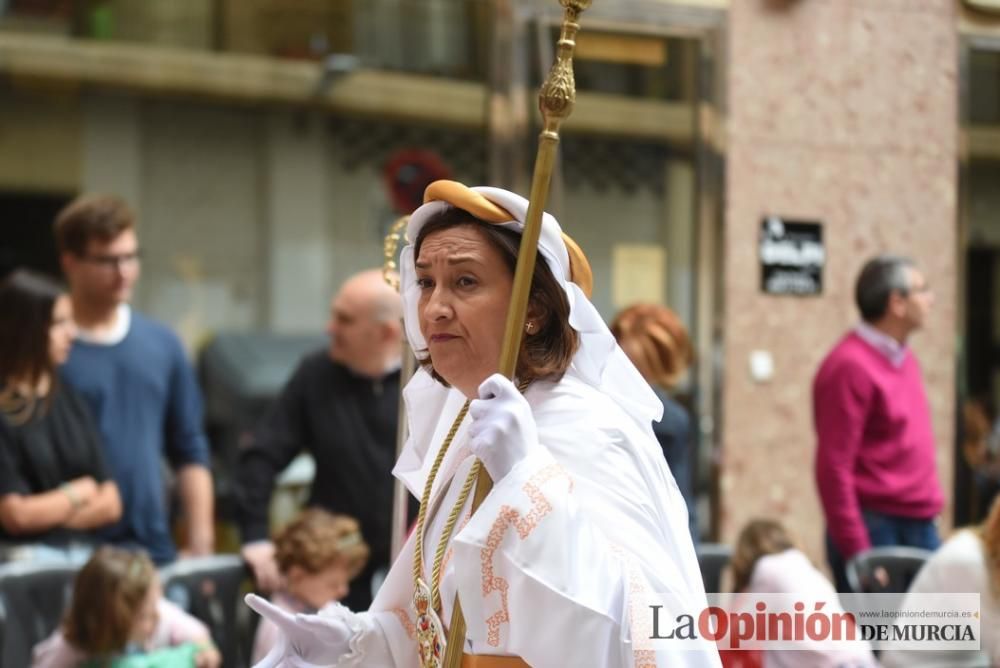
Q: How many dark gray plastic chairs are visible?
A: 4